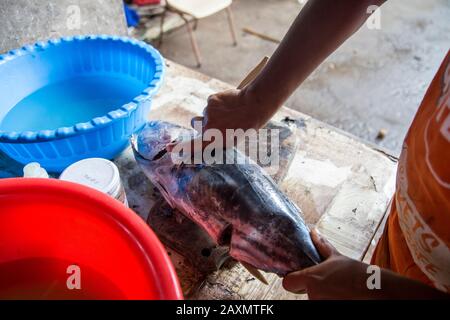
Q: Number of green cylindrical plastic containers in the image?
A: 0